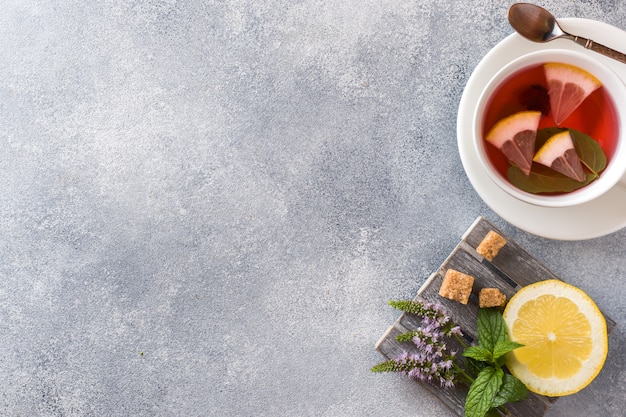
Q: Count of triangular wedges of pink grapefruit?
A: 3